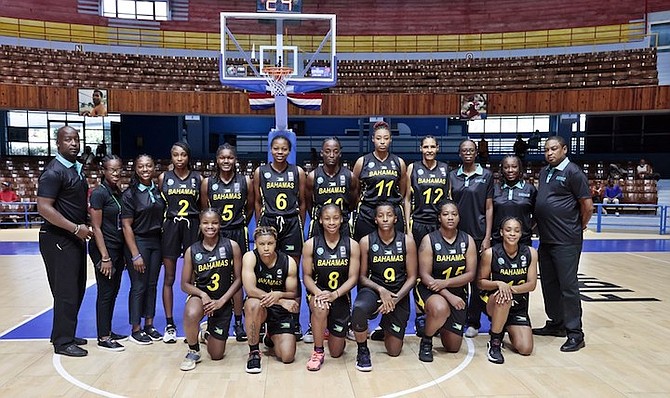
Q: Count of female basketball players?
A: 12